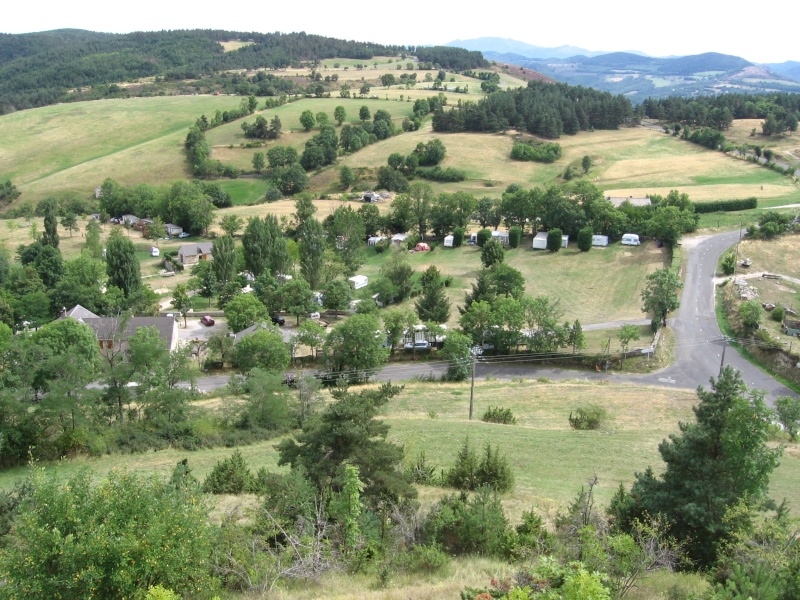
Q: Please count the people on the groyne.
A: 0